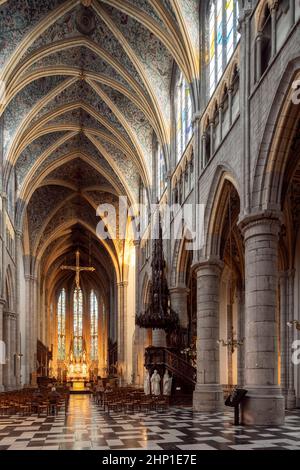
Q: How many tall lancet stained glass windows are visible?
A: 3